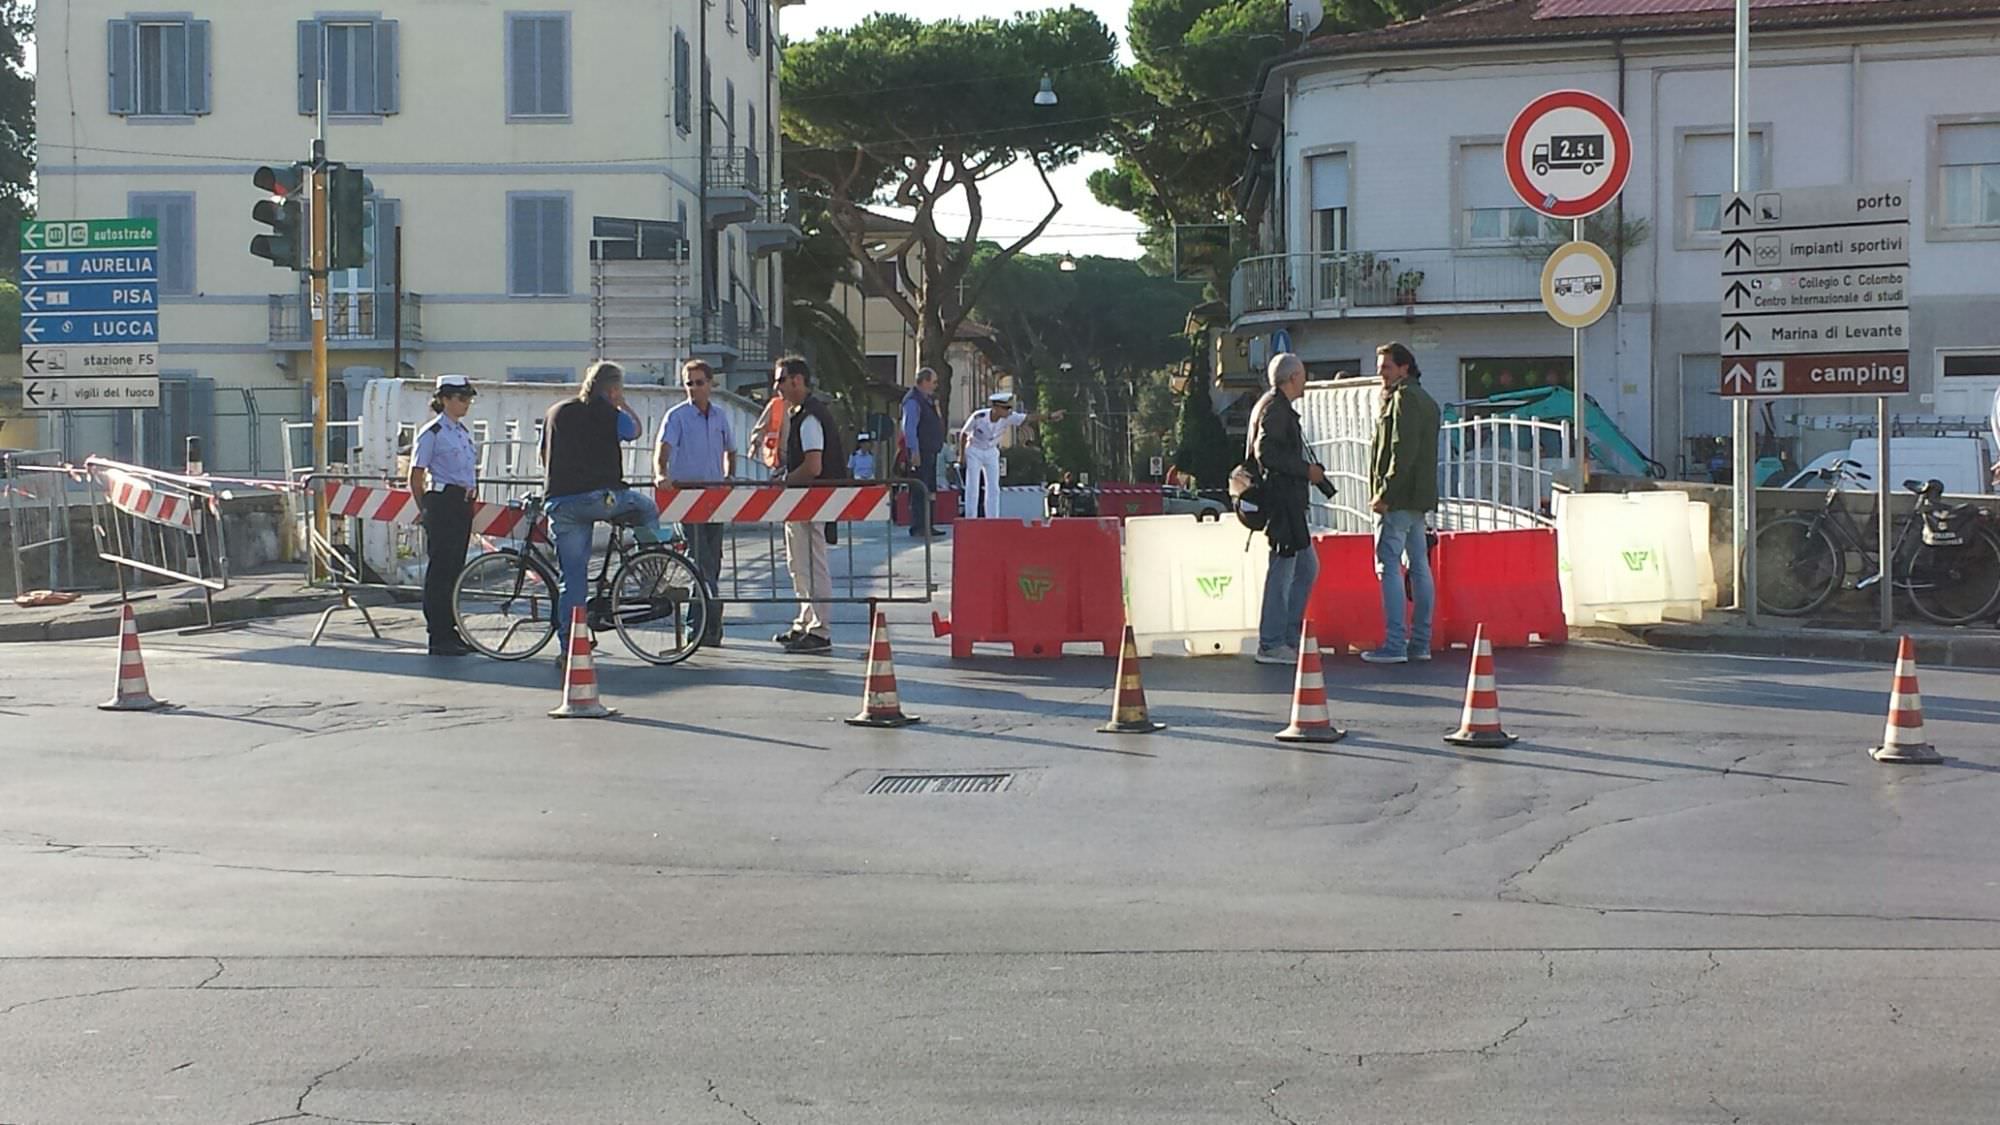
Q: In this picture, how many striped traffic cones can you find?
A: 7